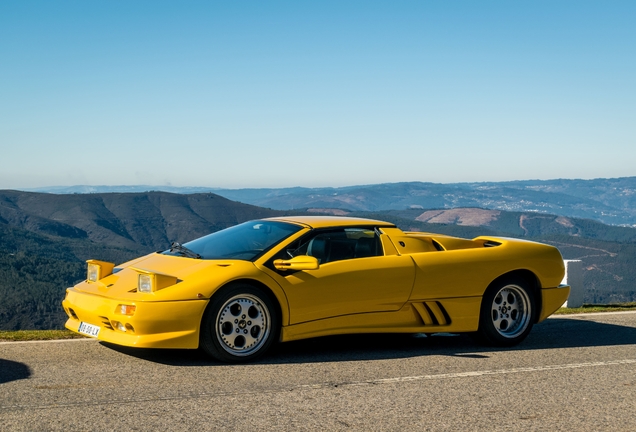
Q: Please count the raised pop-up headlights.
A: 2